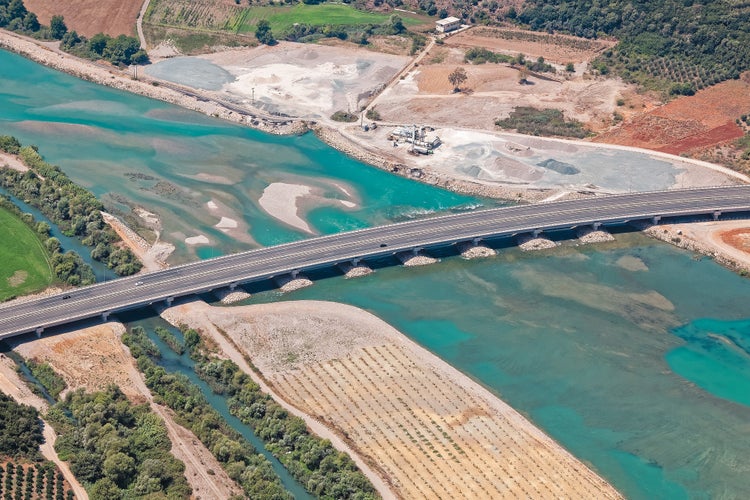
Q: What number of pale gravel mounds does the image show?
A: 7